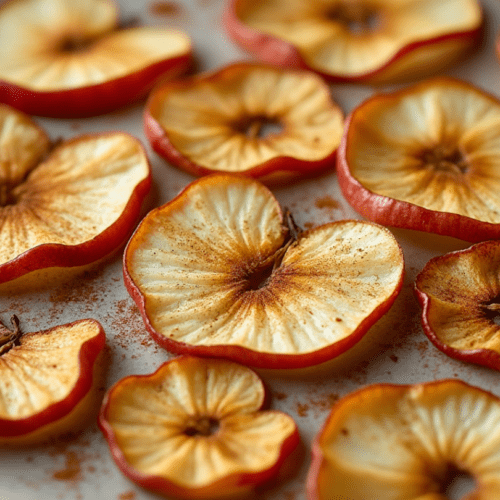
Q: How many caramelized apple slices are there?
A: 10